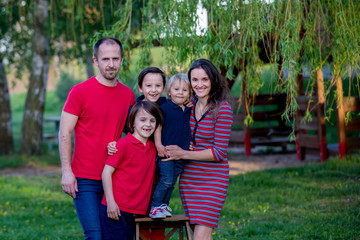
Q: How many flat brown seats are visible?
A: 1